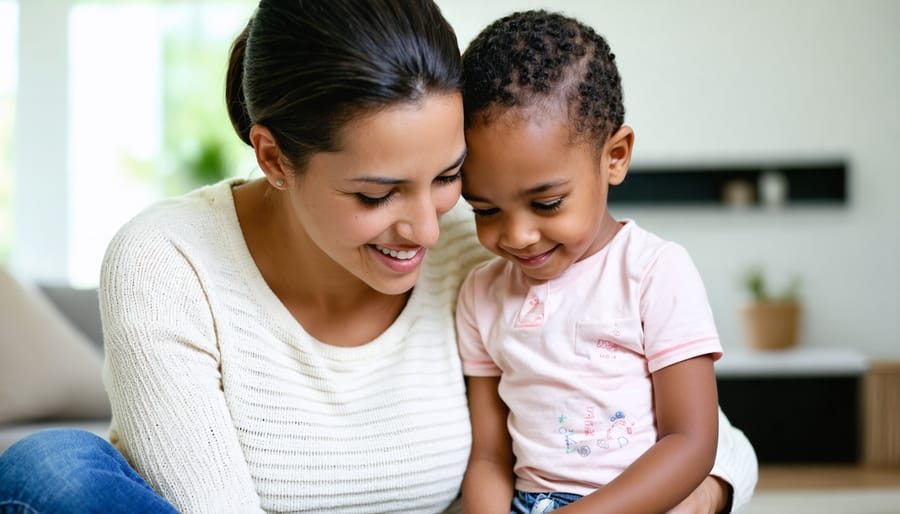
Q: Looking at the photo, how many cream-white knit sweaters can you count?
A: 1